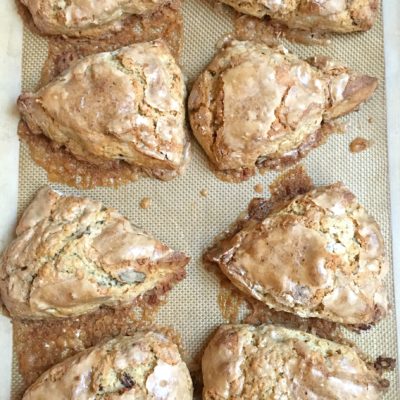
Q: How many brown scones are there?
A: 8